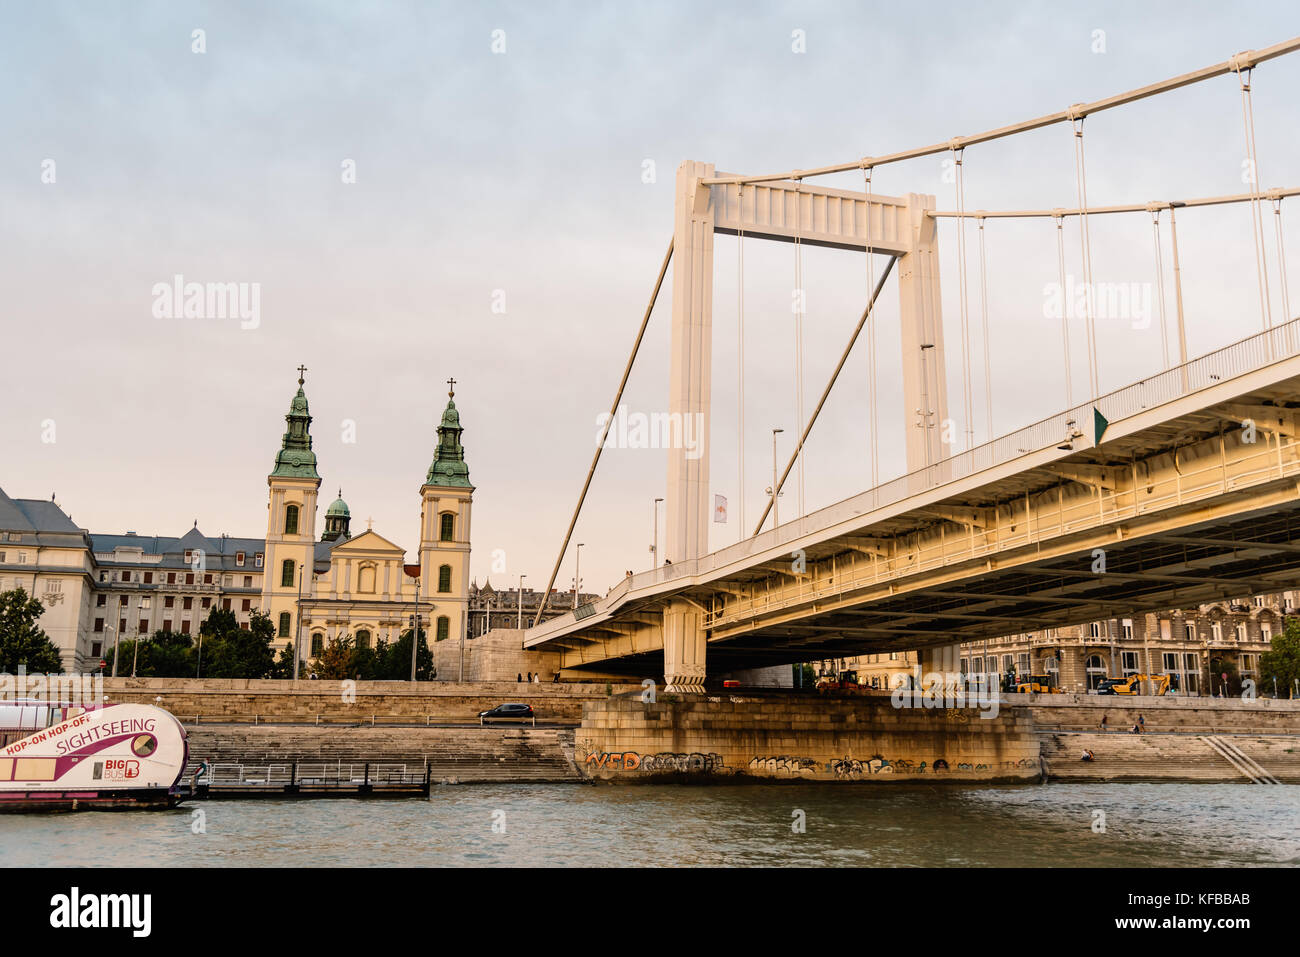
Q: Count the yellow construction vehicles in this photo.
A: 2